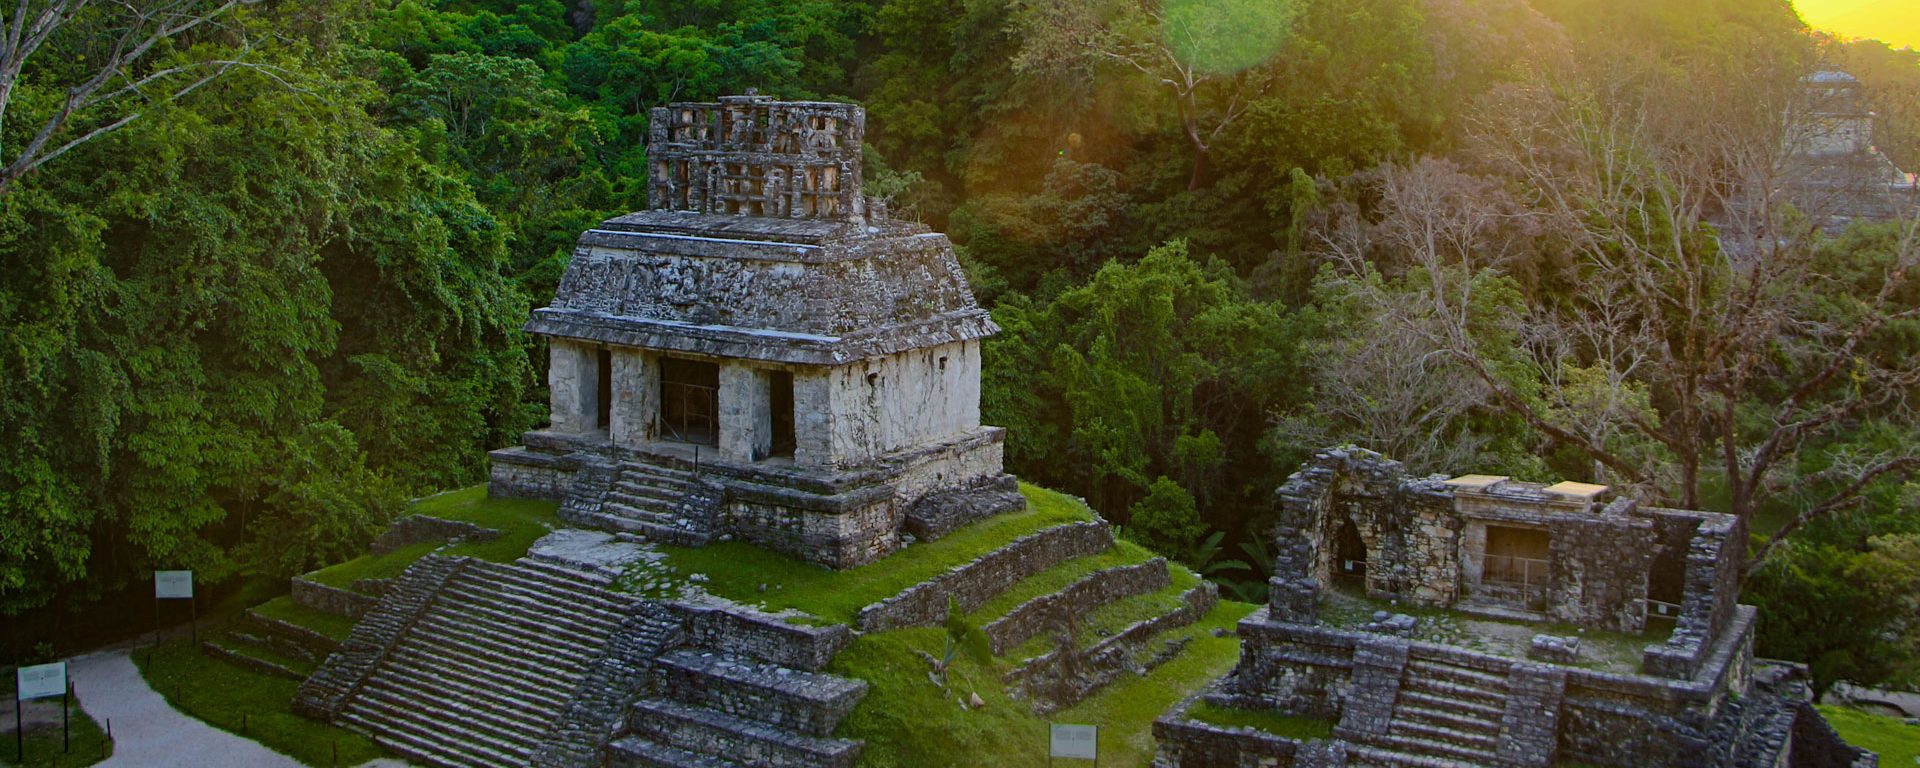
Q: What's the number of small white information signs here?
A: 3